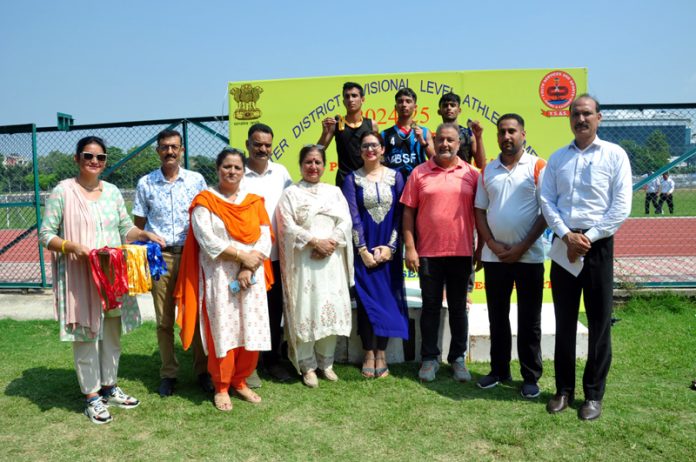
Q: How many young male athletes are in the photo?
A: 3